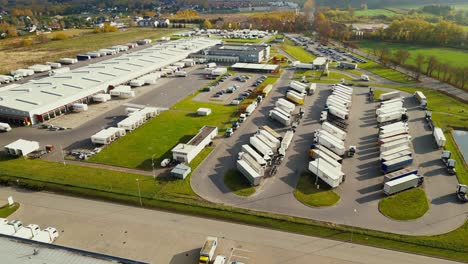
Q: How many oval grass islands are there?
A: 3